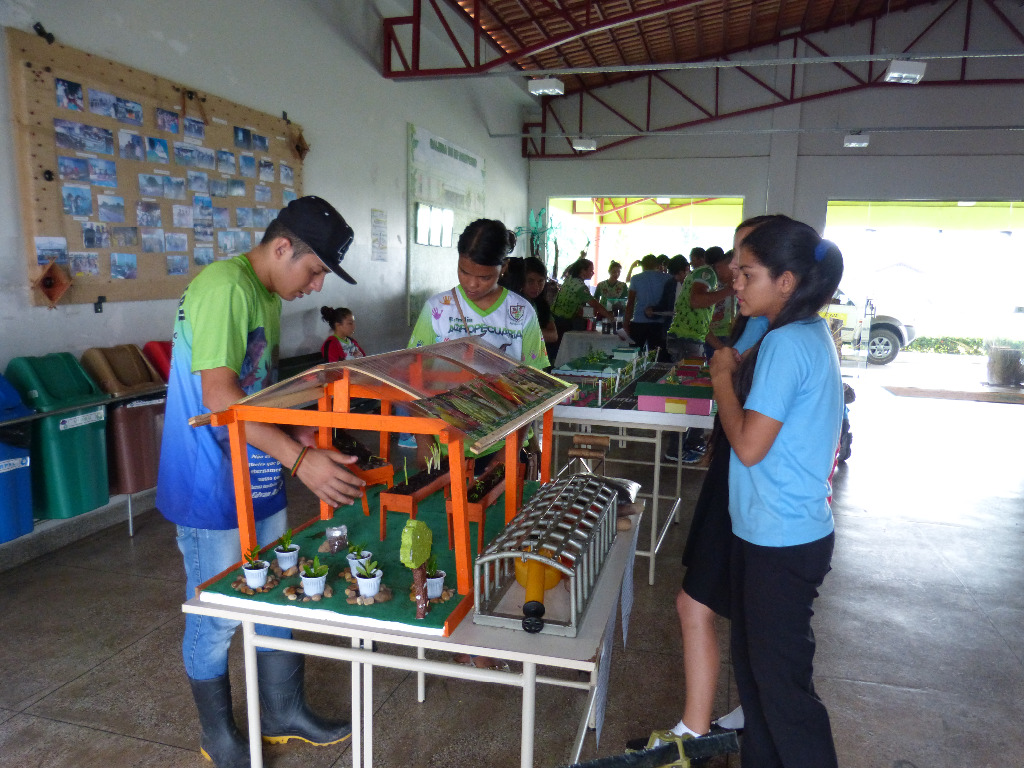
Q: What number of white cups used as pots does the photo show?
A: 6